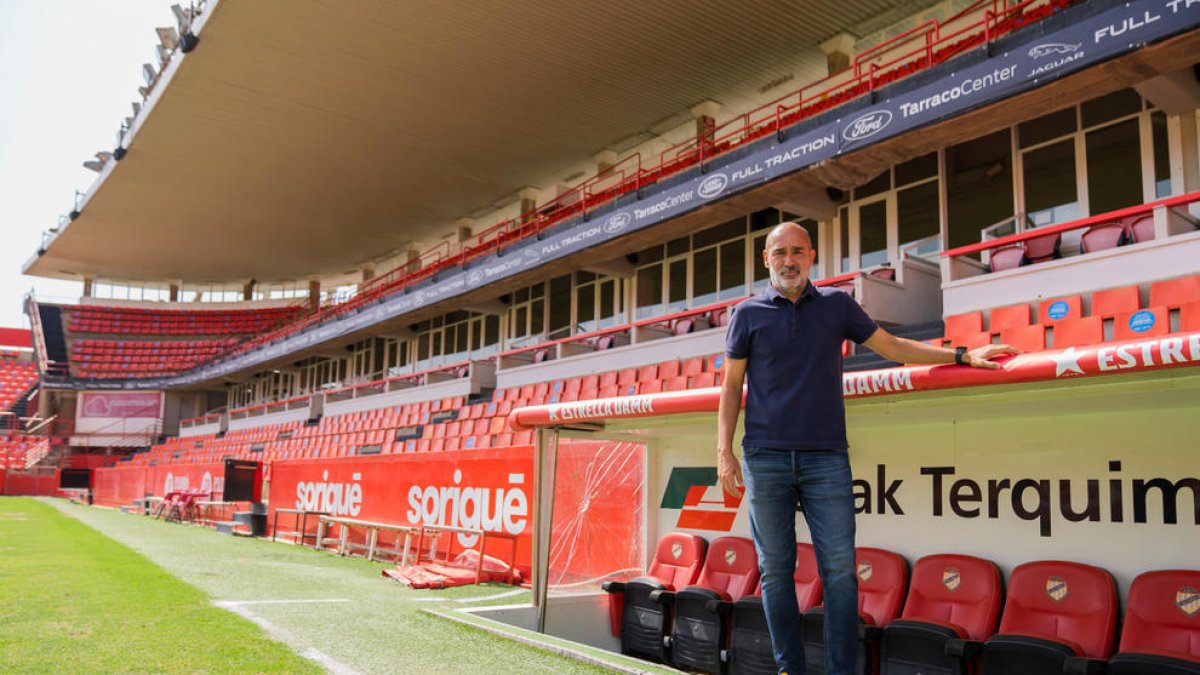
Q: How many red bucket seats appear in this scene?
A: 7